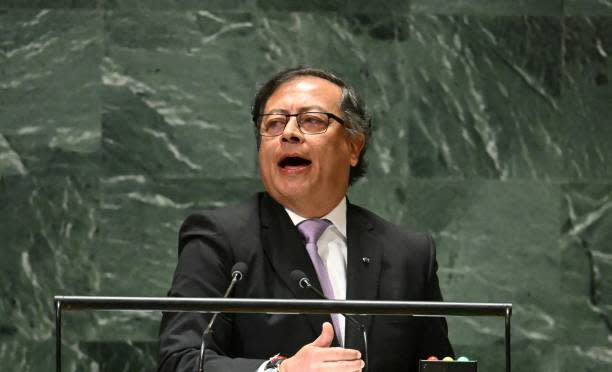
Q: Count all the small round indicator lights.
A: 3